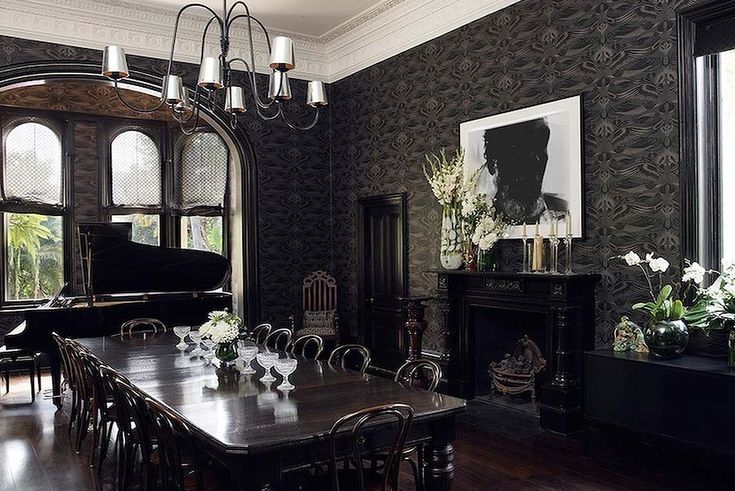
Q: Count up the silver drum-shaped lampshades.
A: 8